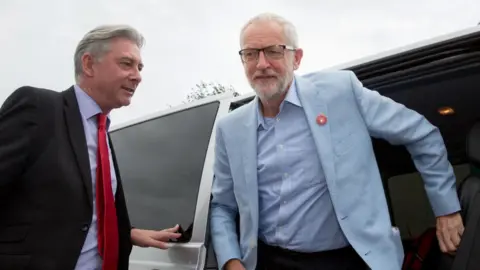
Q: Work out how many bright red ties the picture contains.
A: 1